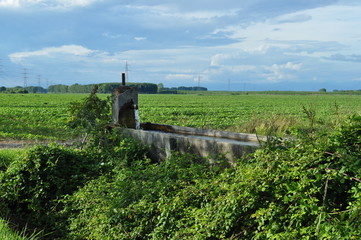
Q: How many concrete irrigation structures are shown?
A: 1